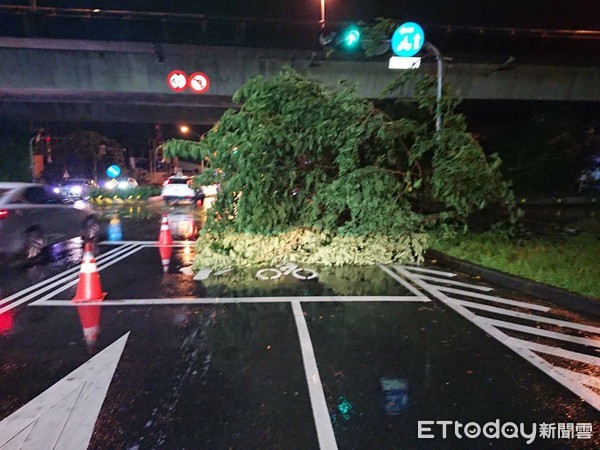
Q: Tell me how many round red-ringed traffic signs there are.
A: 2